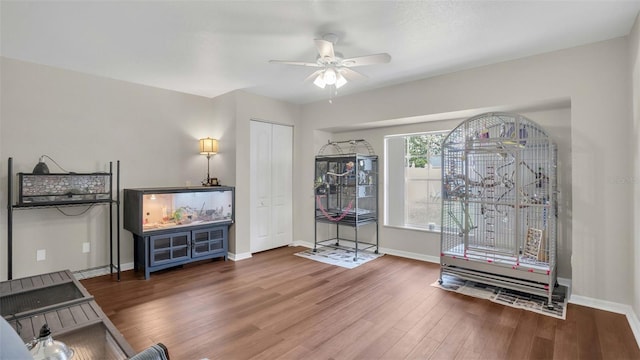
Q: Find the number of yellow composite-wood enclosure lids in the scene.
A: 0